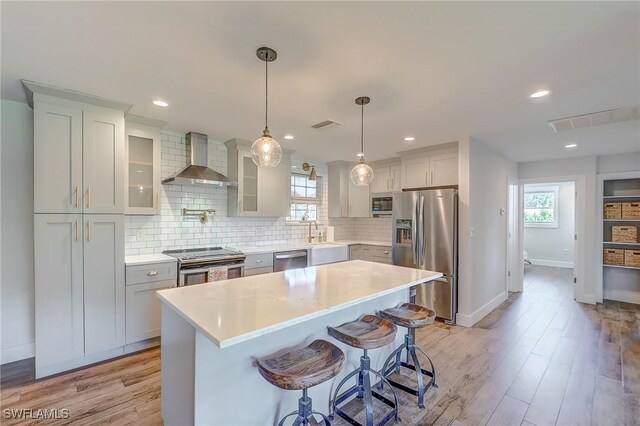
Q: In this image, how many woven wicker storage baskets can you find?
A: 5